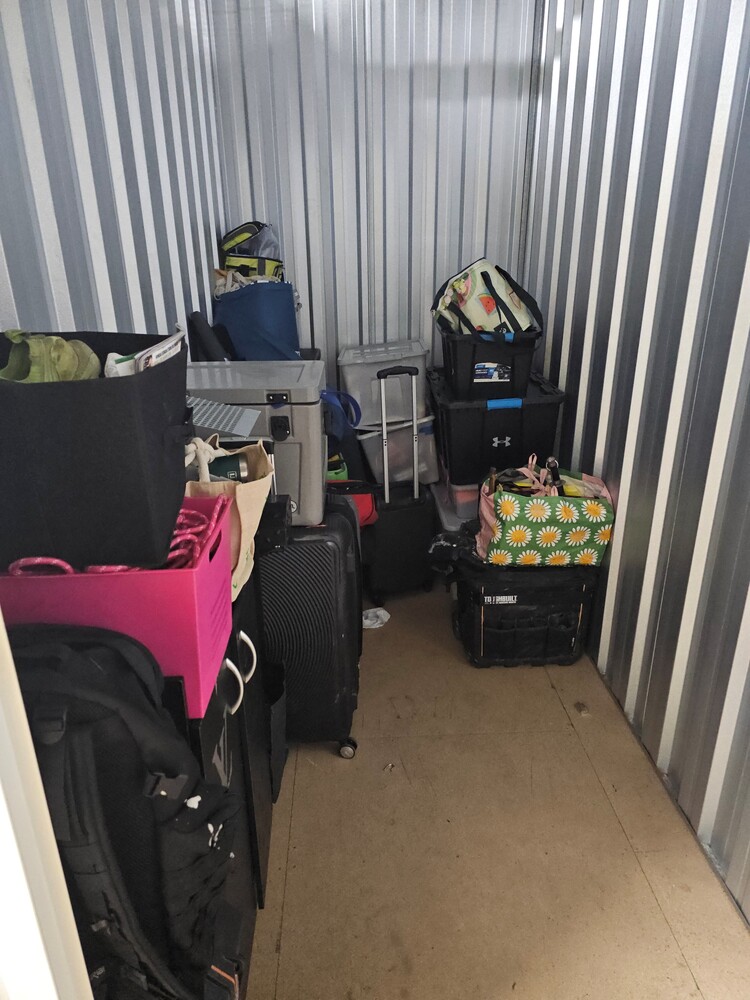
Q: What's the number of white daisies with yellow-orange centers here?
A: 13